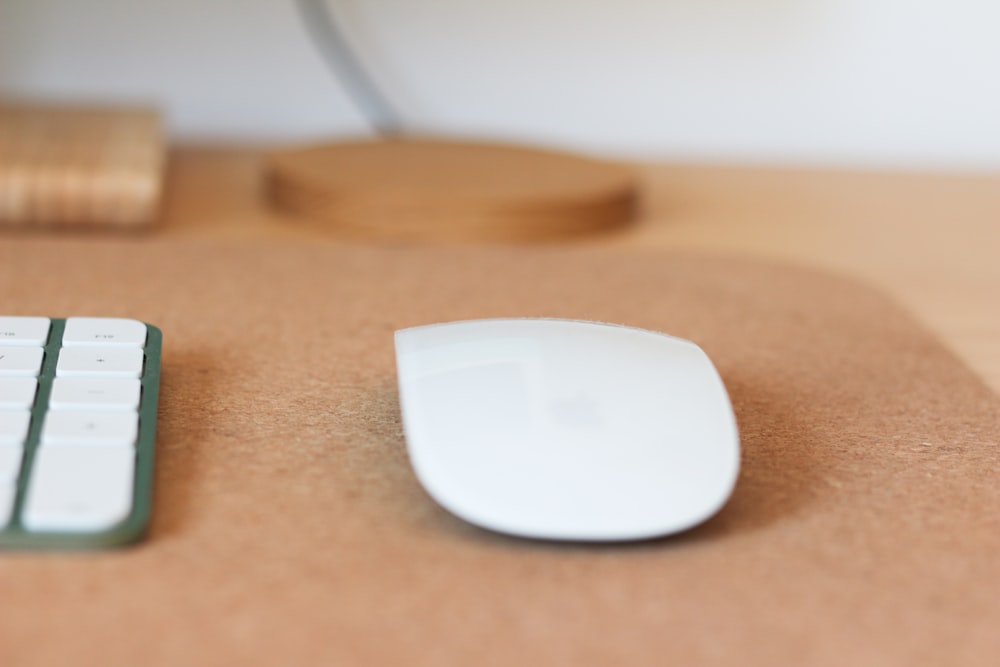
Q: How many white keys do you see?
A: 11